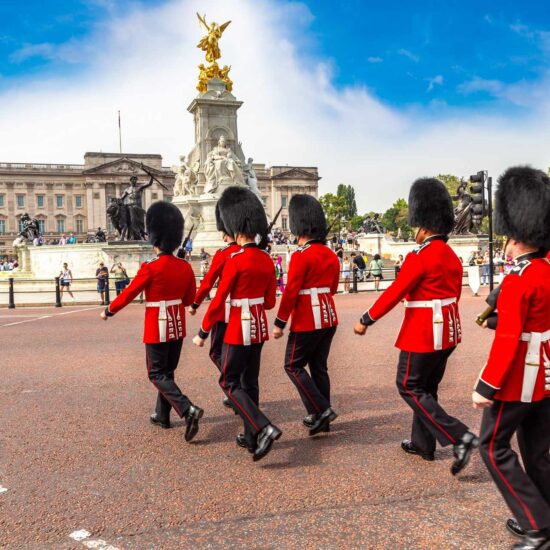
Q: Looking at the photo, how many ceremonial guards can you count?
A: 6